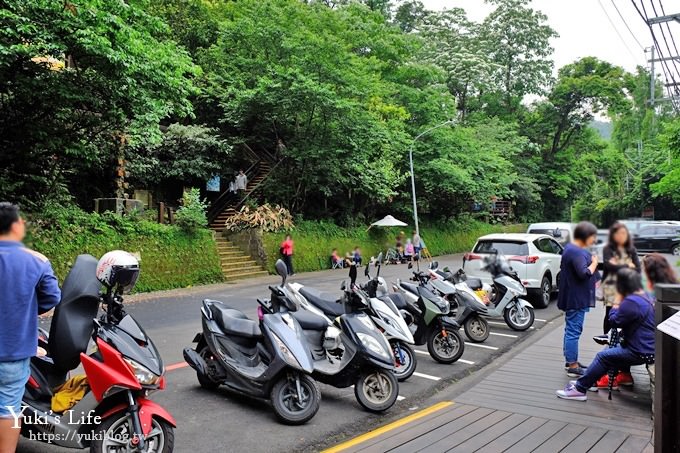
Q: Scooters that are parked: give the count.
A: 7